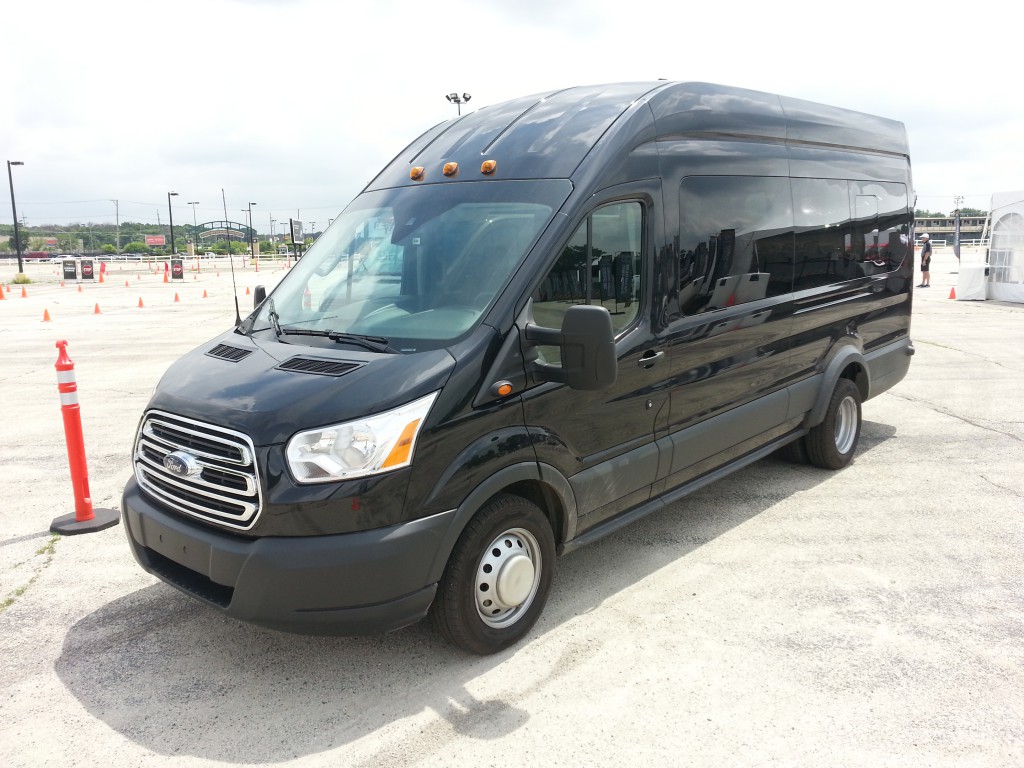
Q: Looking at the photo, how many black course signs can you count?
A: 3